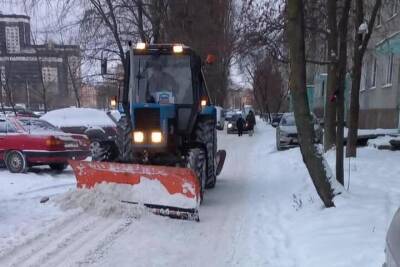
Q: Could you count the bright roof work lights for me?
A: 2